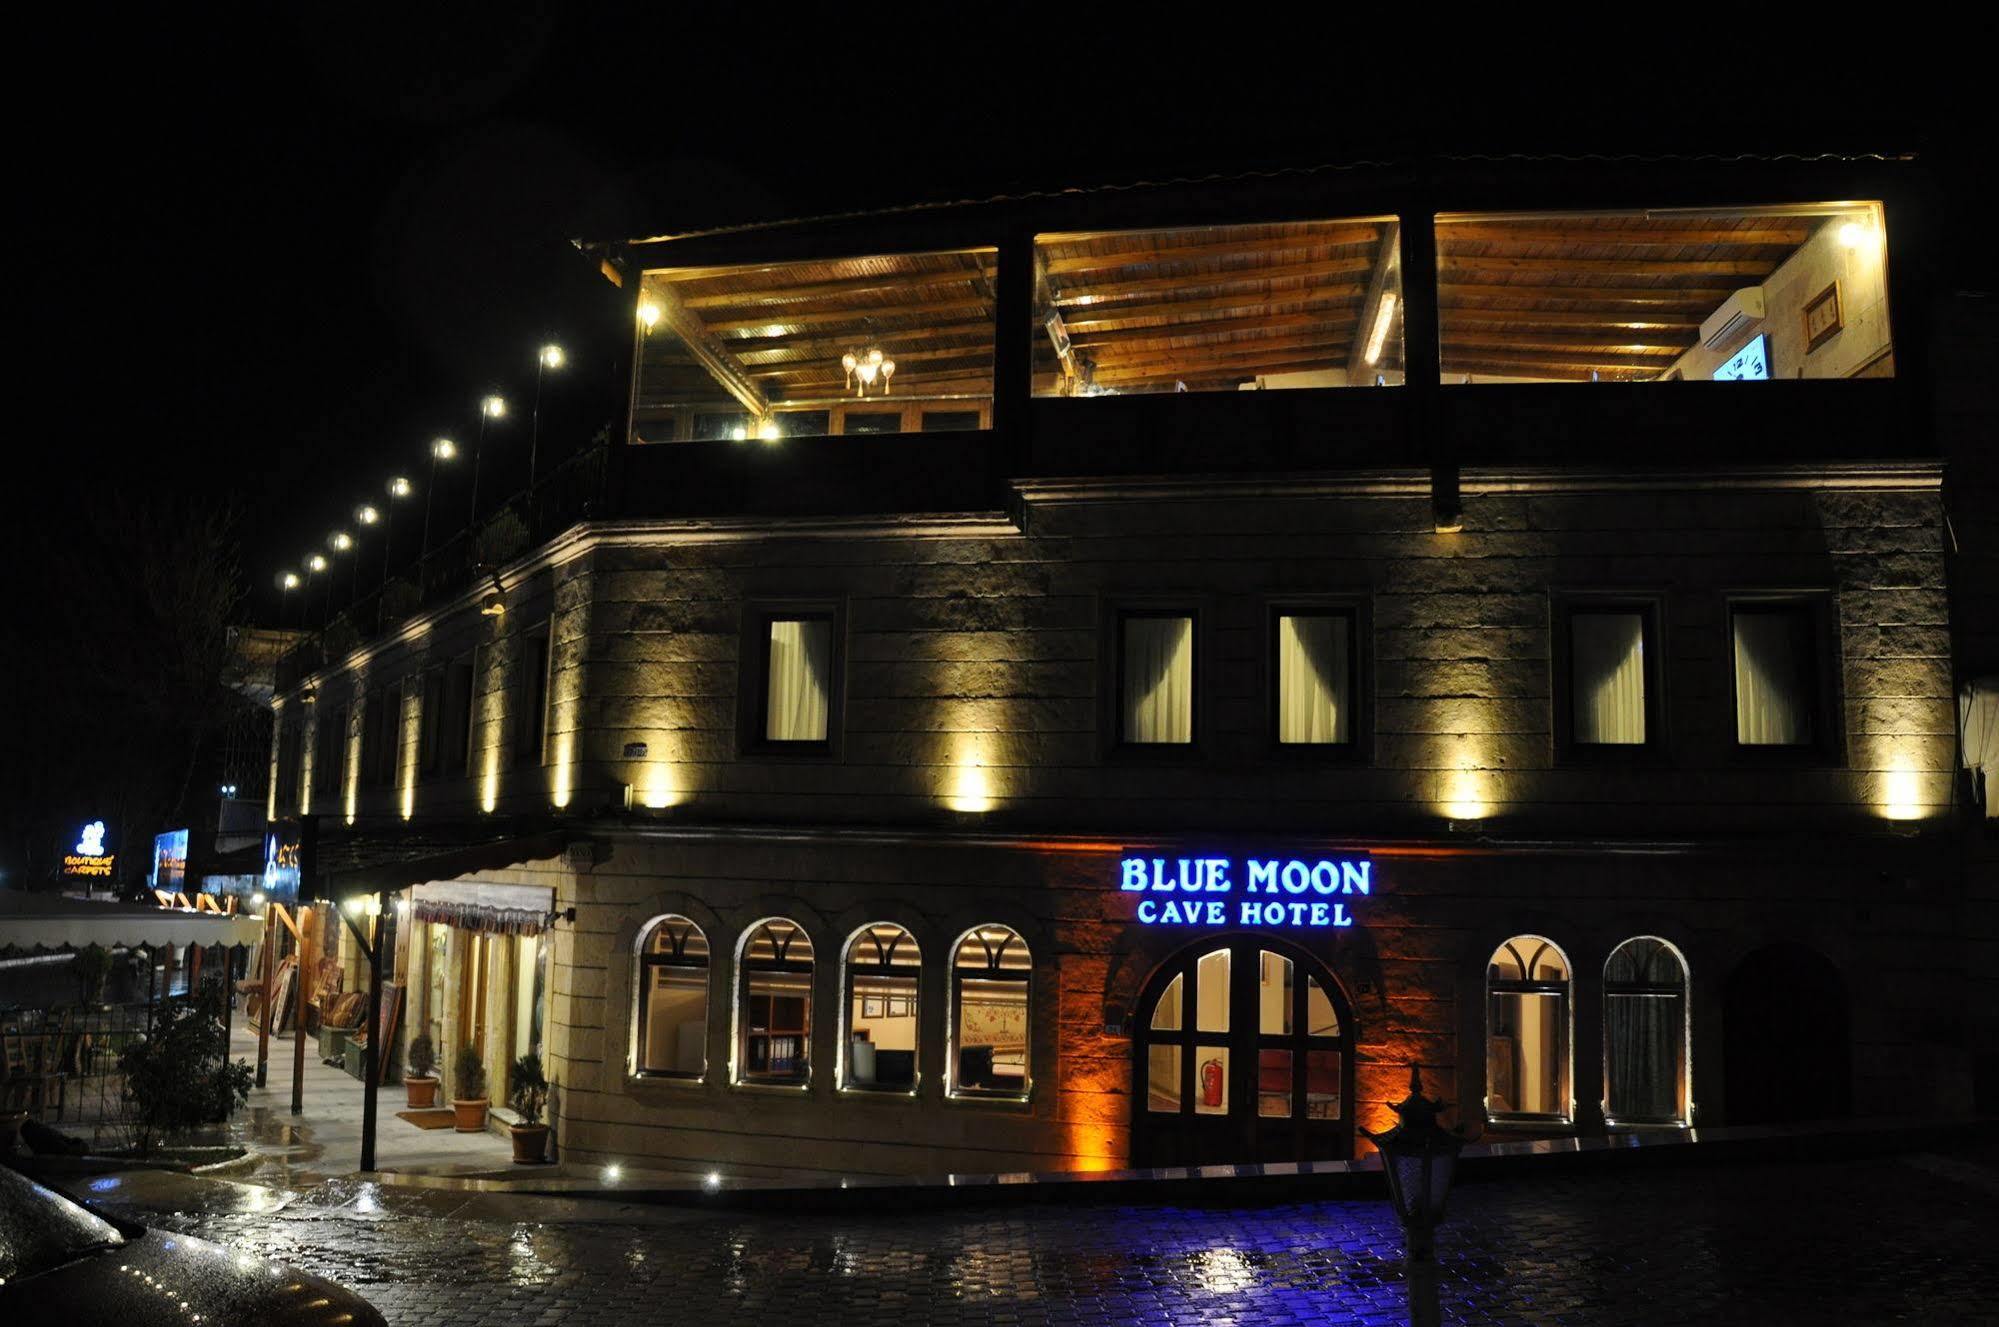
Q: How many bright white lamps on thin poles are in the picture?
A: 8